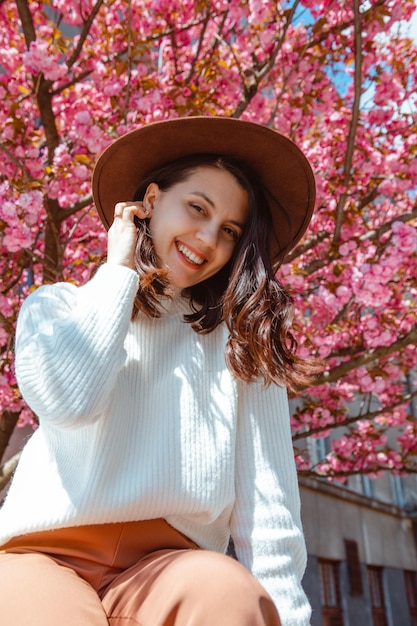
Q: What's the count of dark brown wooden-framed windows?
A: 3